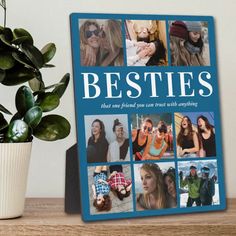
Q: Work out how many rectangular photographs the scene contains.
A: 9